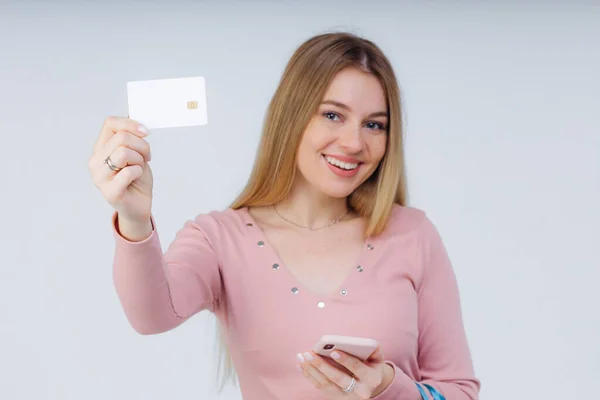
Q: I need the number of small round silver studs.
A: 8